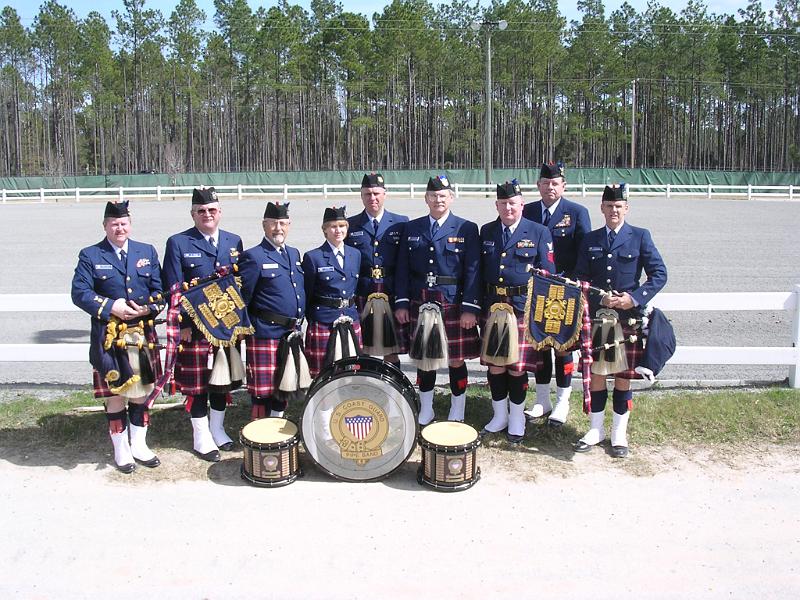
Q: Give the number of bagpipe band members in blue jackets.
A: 9